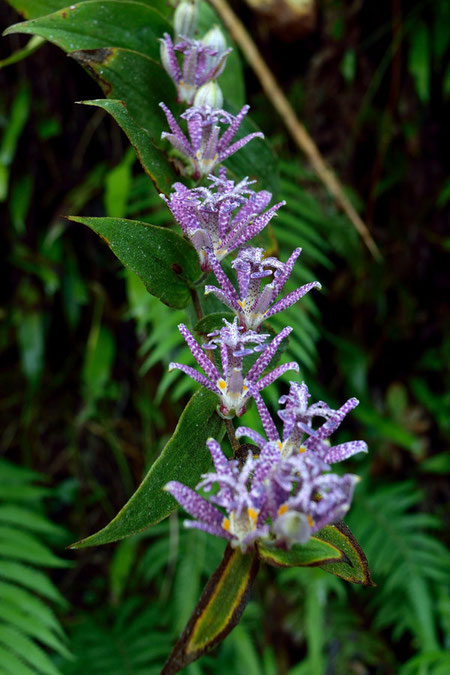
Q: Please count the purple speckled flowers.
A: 8